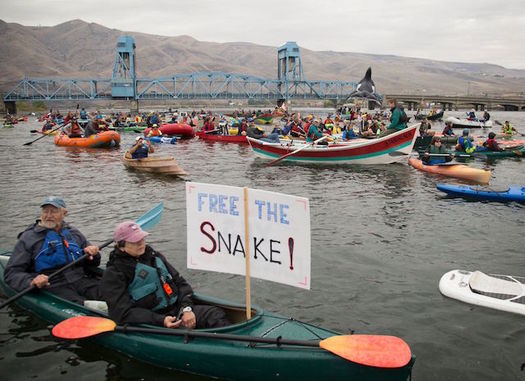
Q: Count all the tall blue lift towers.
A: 2